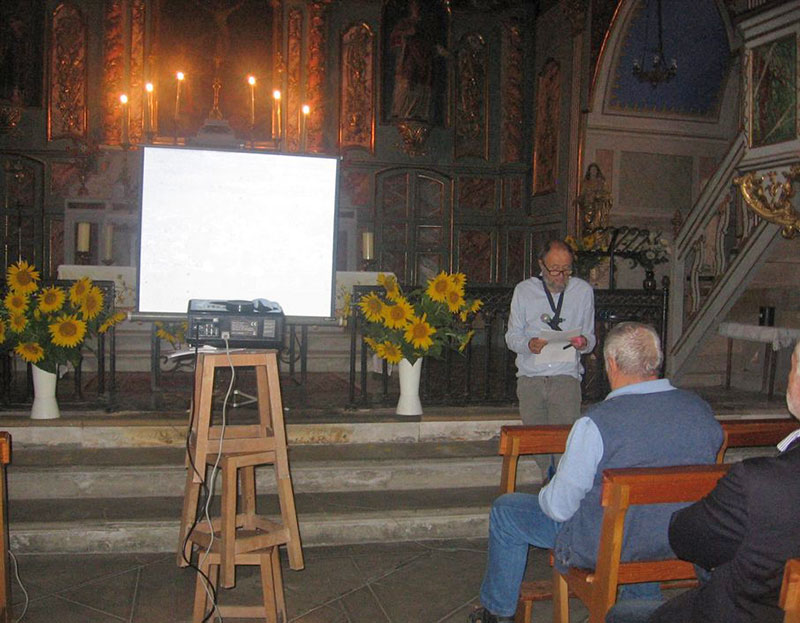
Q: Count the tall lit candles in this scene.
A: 6